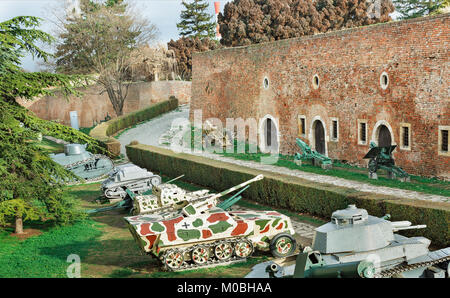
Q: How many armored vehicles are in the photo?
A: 5